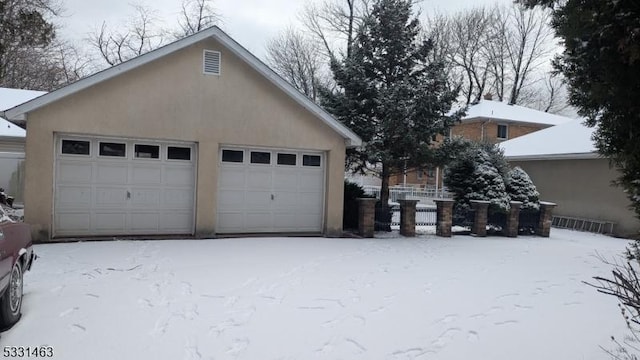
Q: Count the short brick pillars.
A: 6